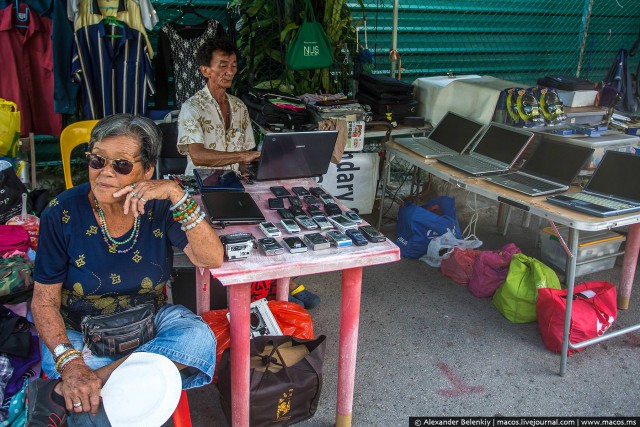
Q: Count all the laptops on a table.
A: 7